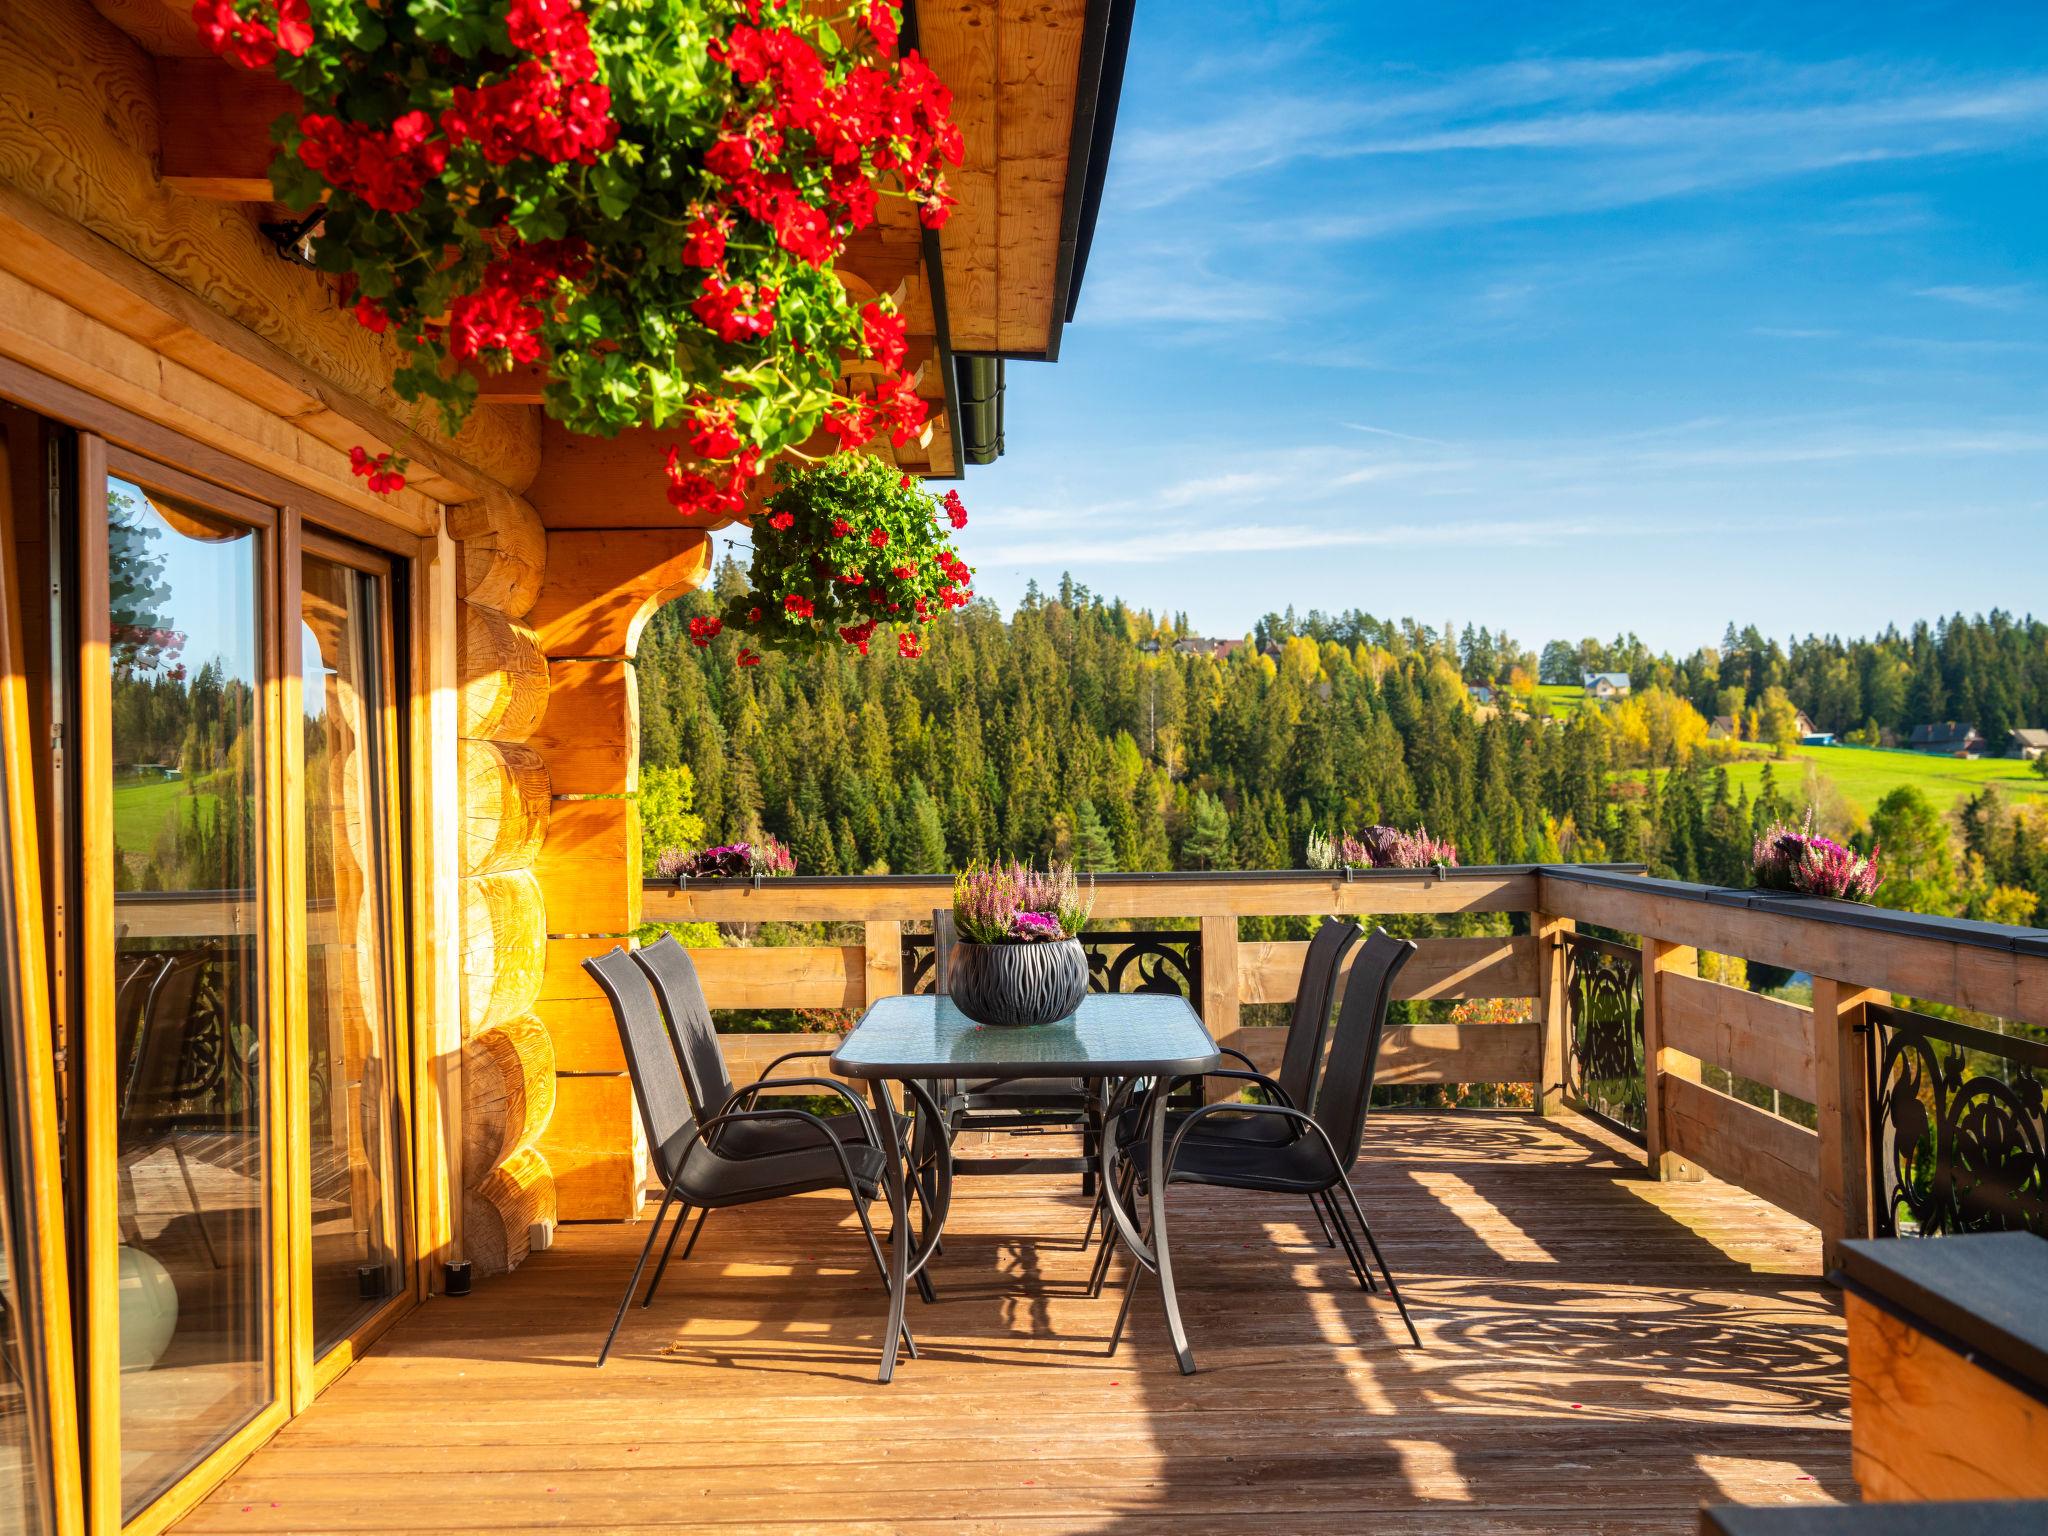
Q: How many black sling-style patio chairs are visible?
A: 5